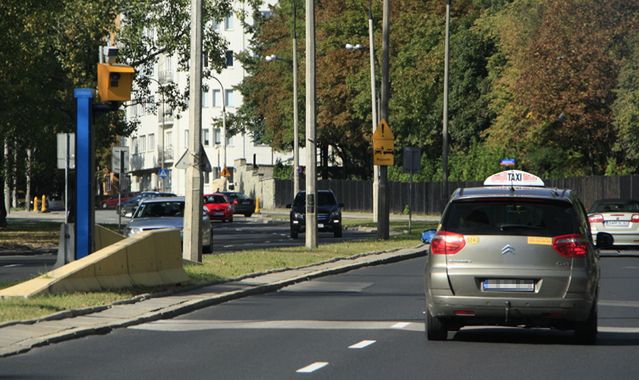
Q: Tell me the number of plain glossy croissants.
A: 0